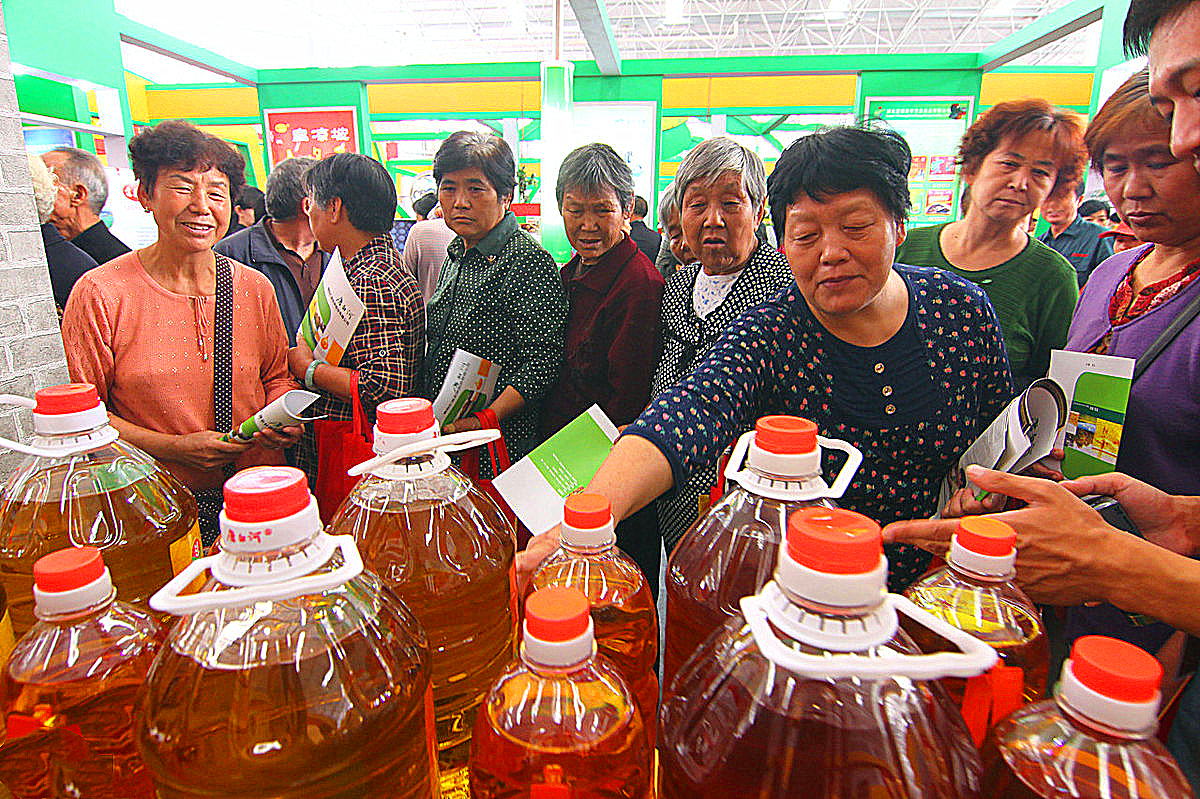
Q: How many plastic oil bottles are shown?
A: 10